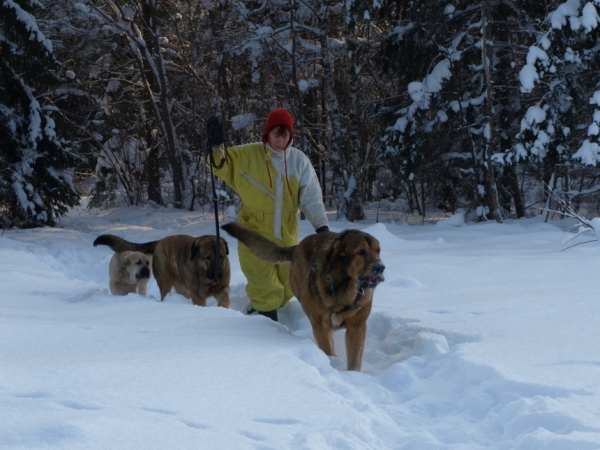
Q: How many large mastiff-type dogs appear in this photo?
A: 2